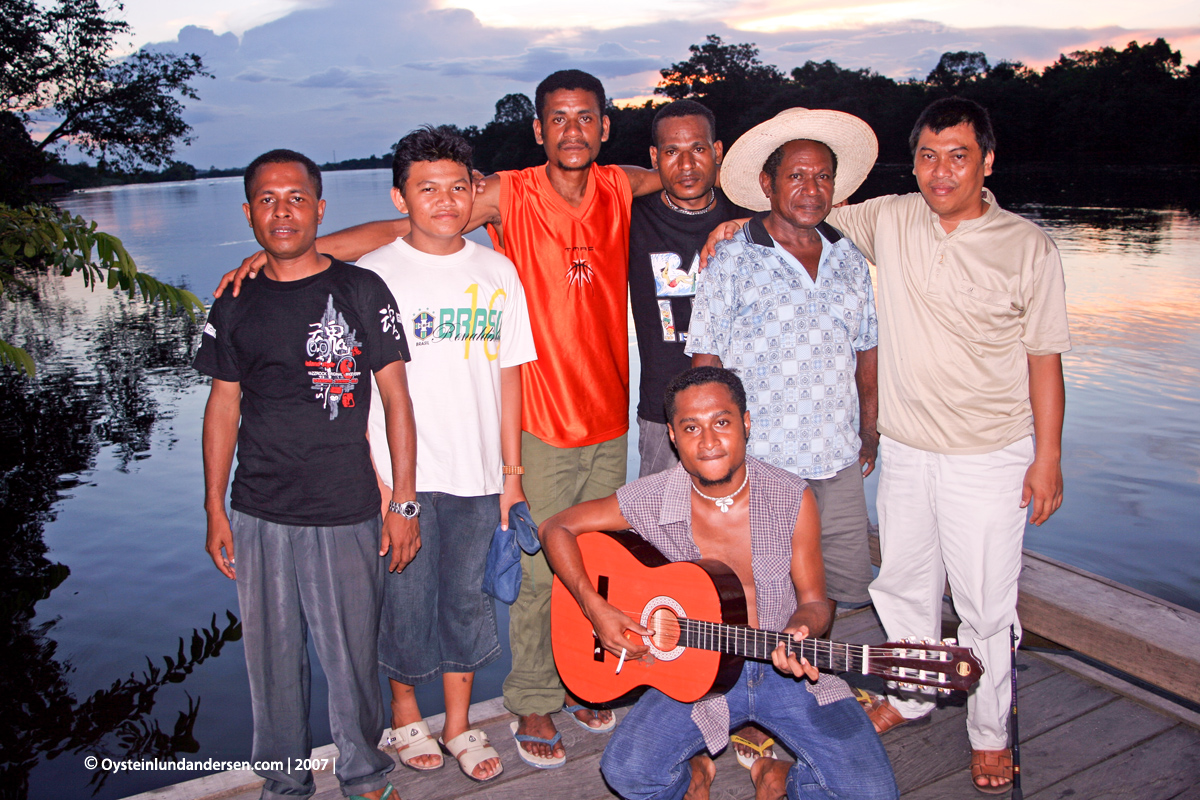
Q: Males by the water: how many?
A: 7